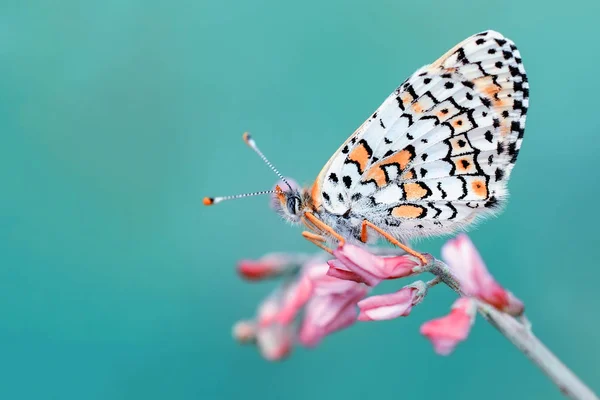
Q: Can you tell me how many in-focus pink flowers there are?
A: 2